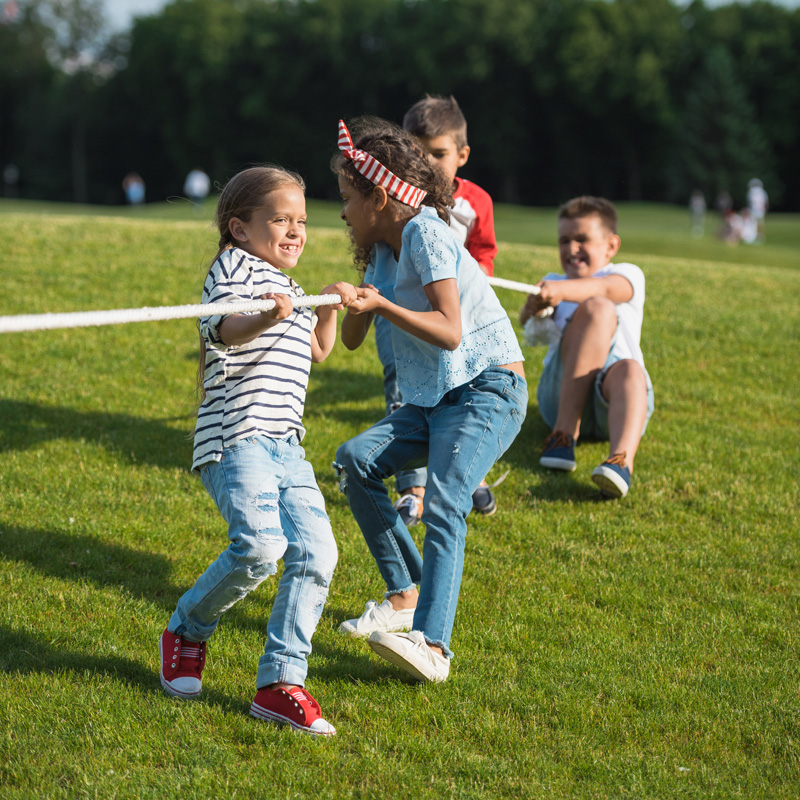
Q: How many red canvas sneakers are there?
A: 2